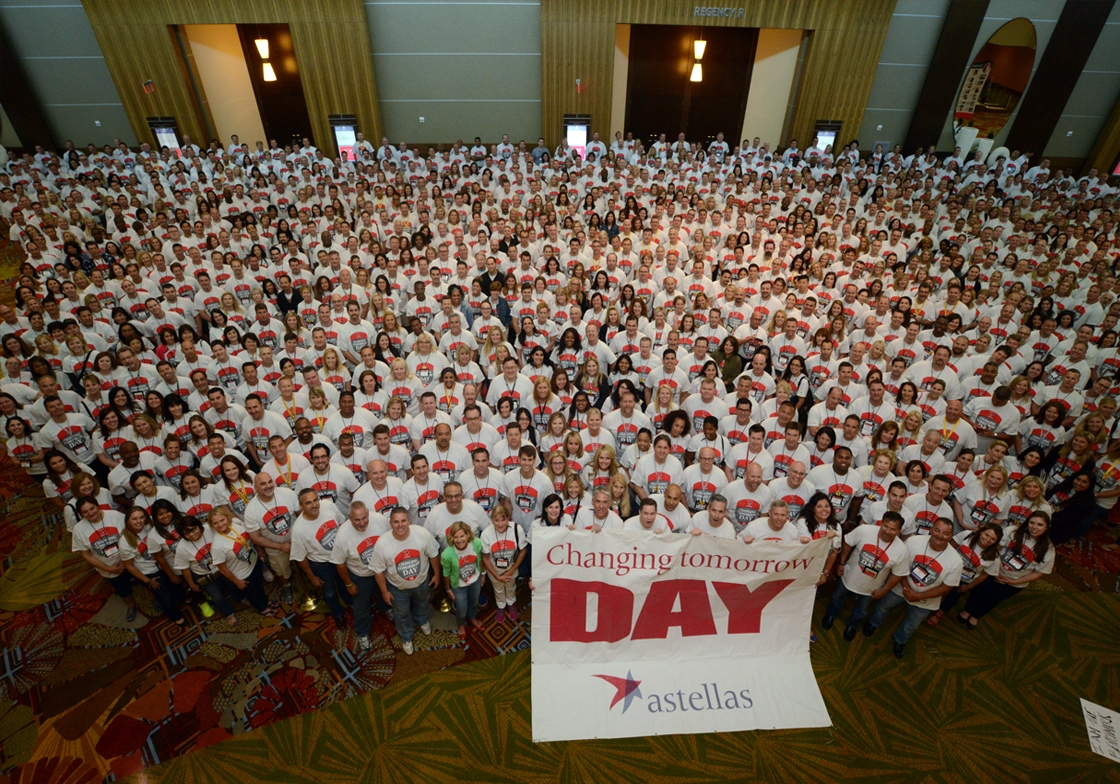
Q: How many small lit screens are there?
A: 4